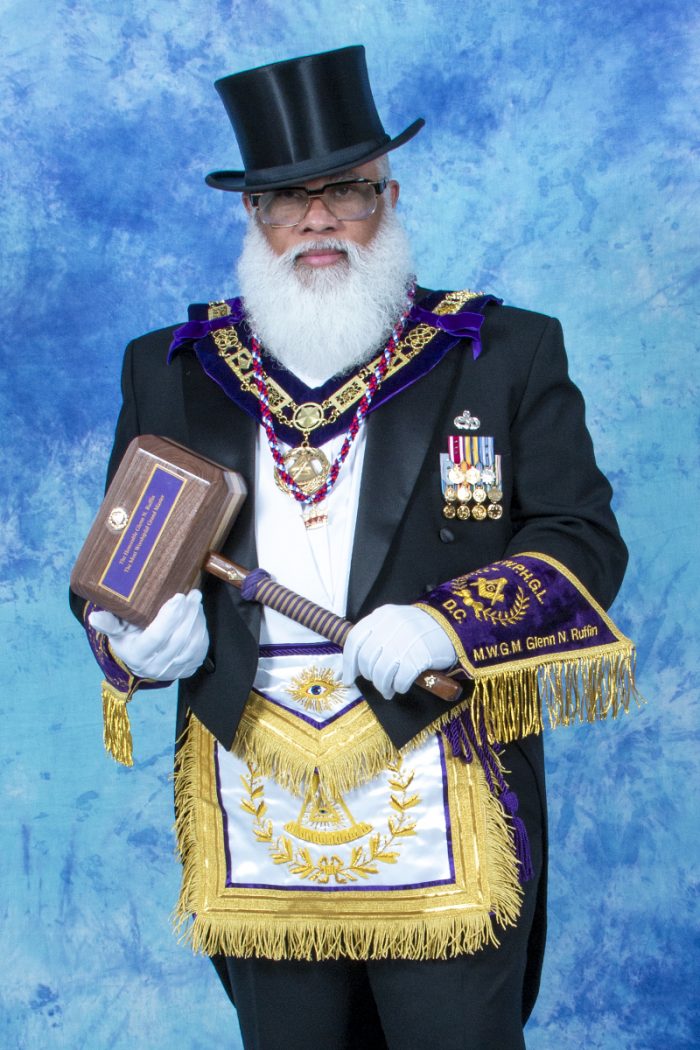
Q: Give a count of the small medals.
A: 11